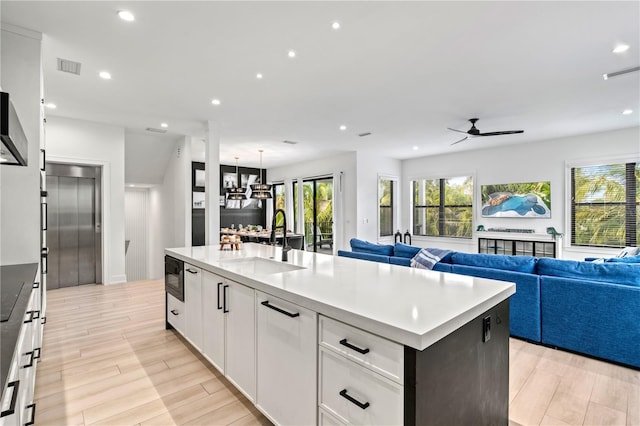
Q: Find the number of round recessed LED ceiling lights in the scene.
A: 12